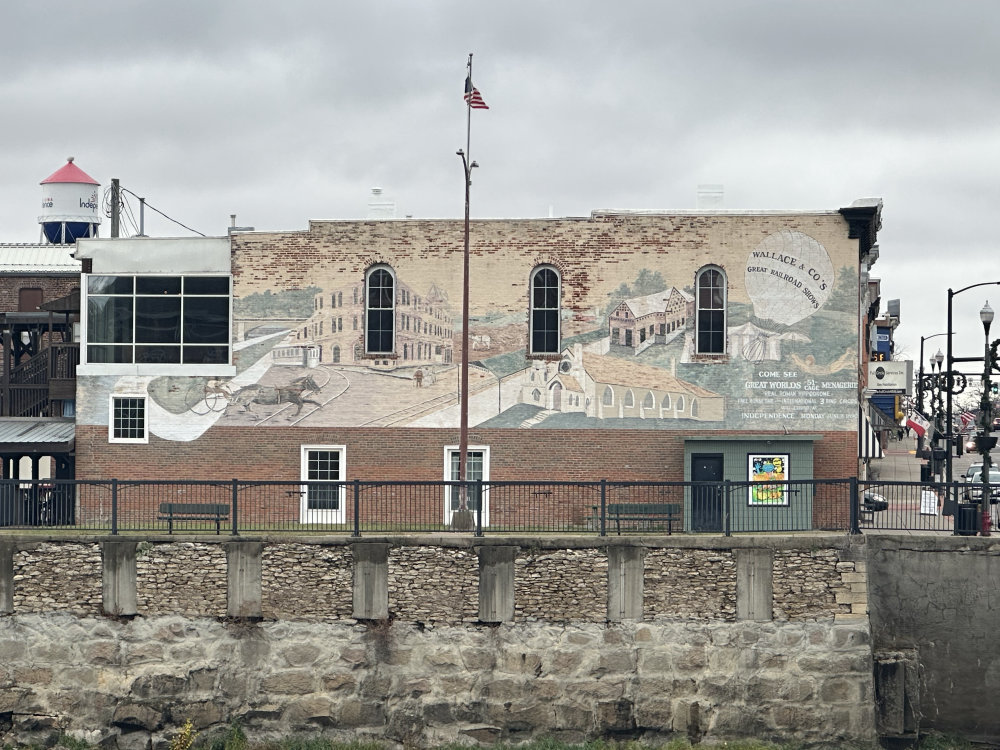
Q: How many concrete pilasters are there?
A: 7